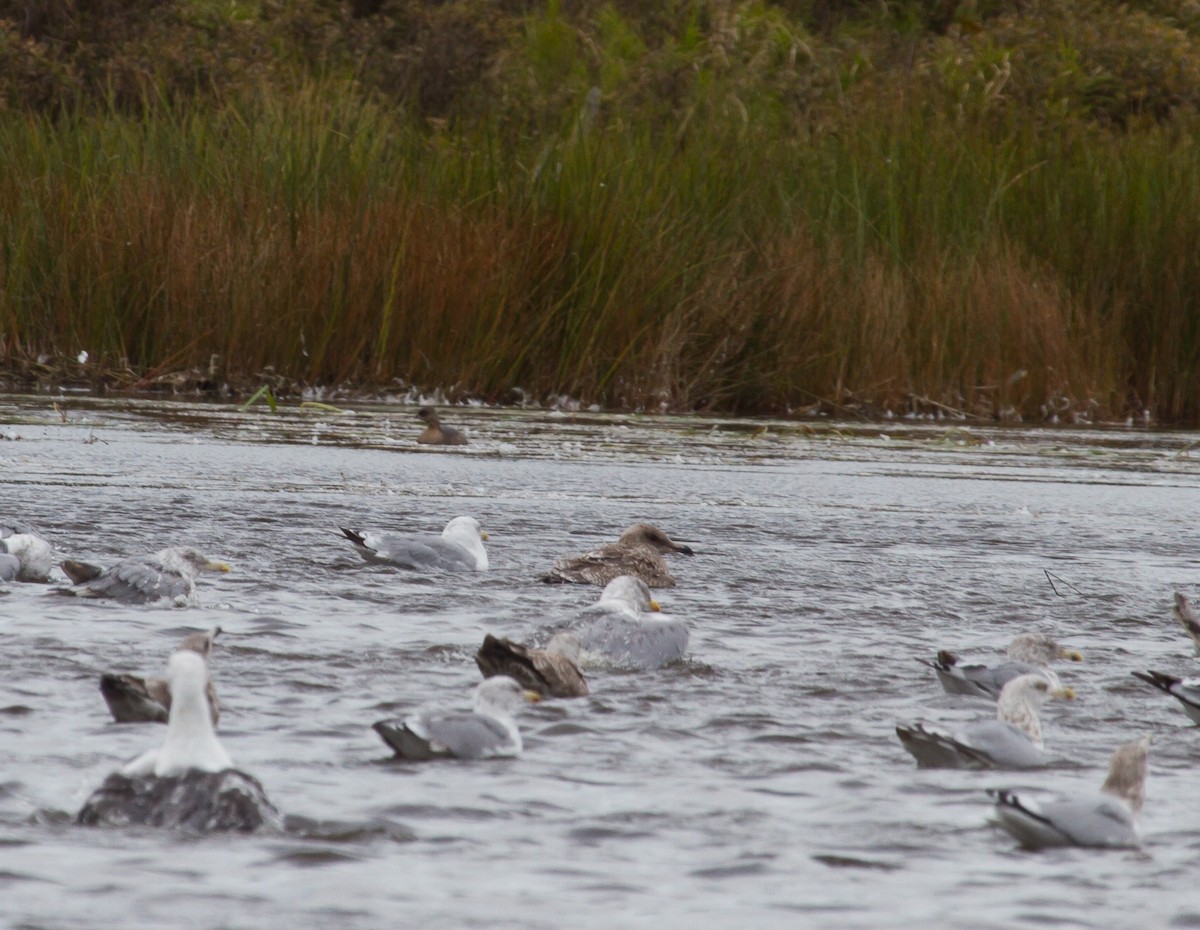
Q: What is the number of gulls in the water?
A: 14